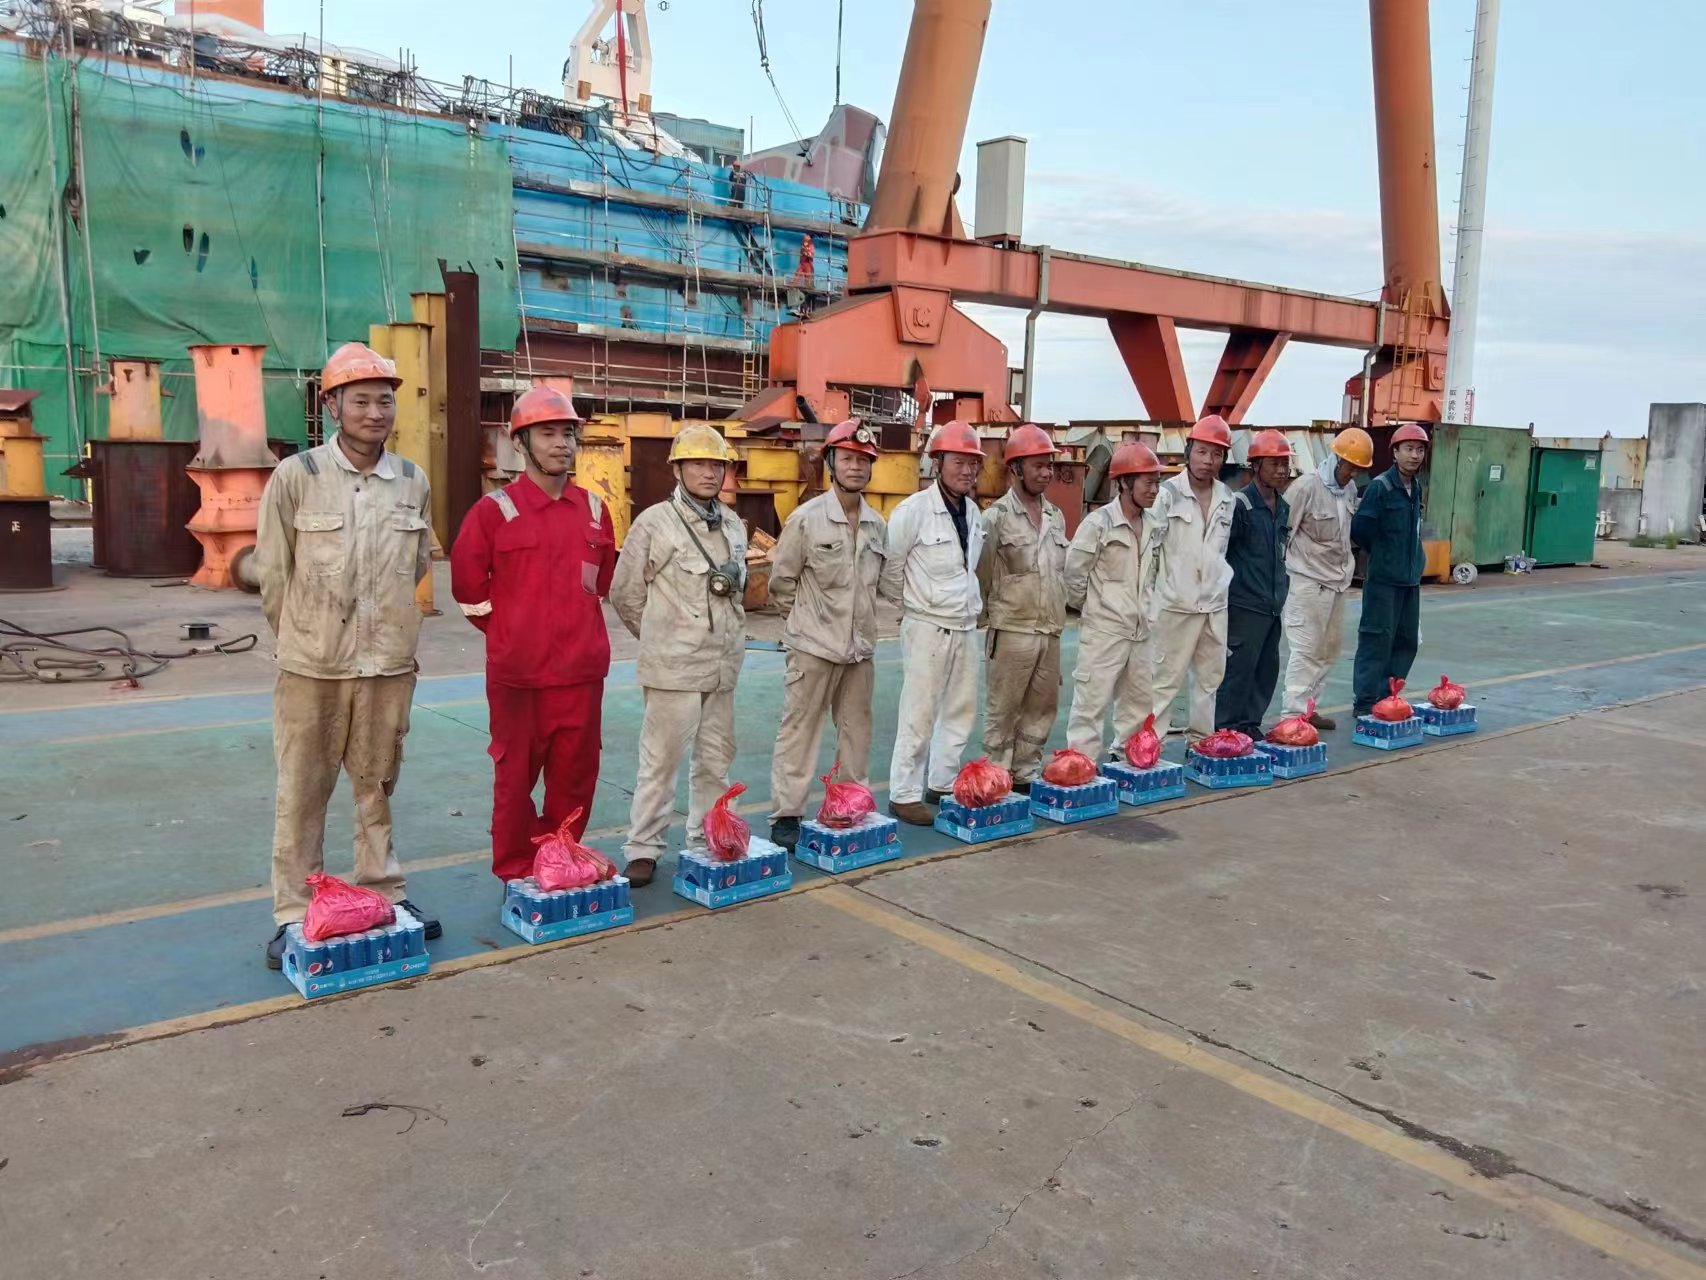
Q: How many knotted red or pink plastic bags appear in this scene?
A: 11